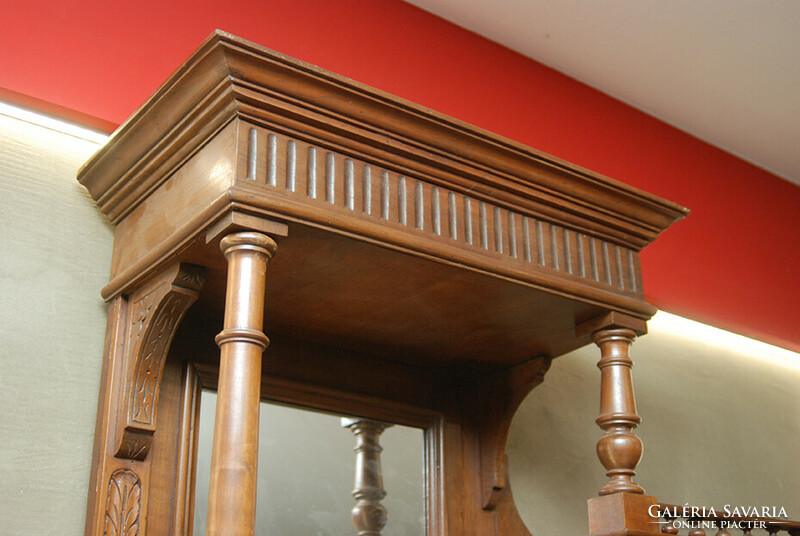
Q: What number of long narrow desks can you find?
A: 0